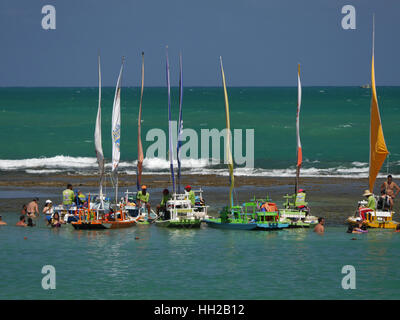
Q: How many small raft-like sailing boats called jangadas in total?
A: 8